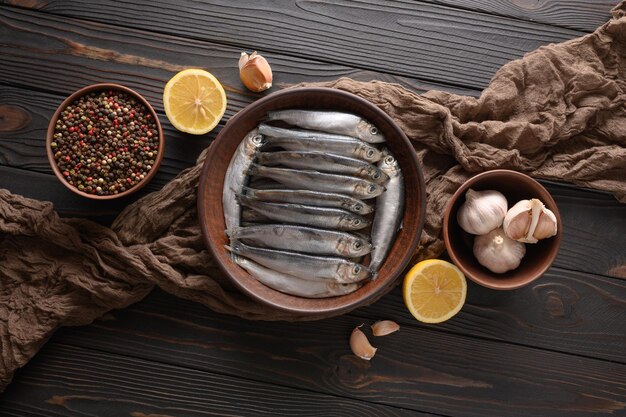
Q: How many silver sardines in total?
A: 11